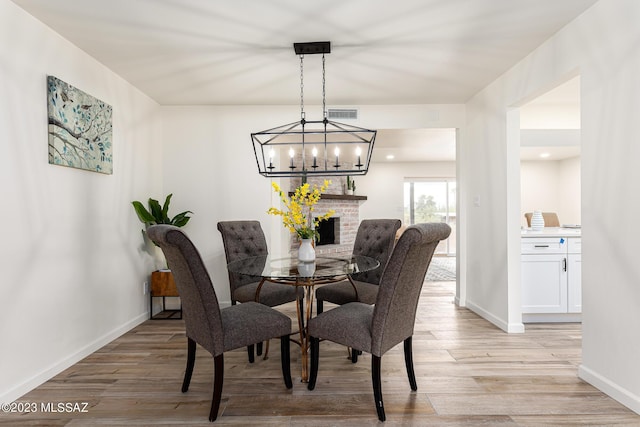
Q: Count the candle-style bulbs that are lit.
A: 5